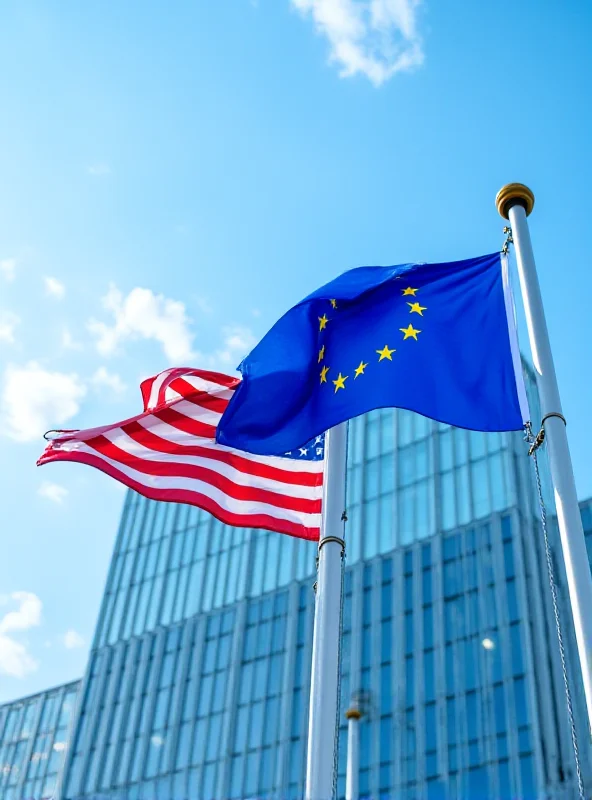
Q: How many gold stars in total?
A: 10